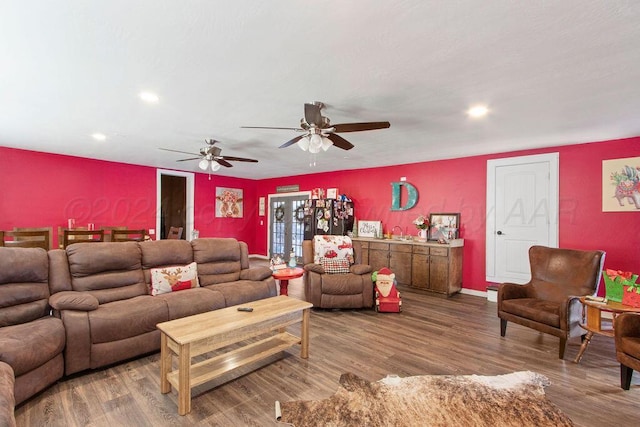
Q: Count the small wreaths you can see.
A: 2